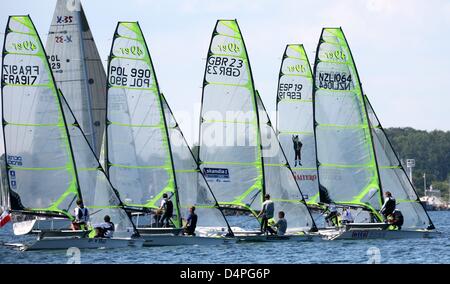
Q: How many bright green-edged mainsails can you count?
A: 5